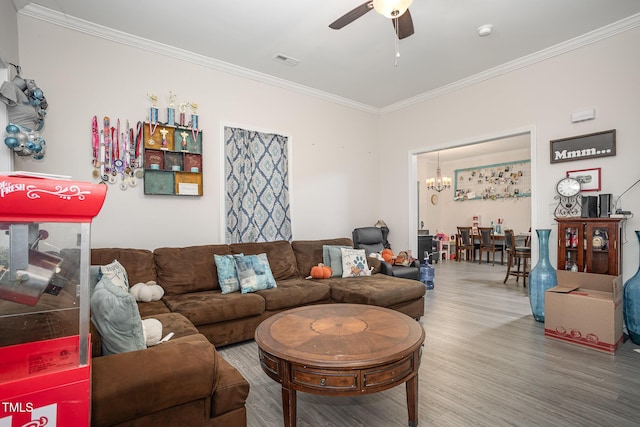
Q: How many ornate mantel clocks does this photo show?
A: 1